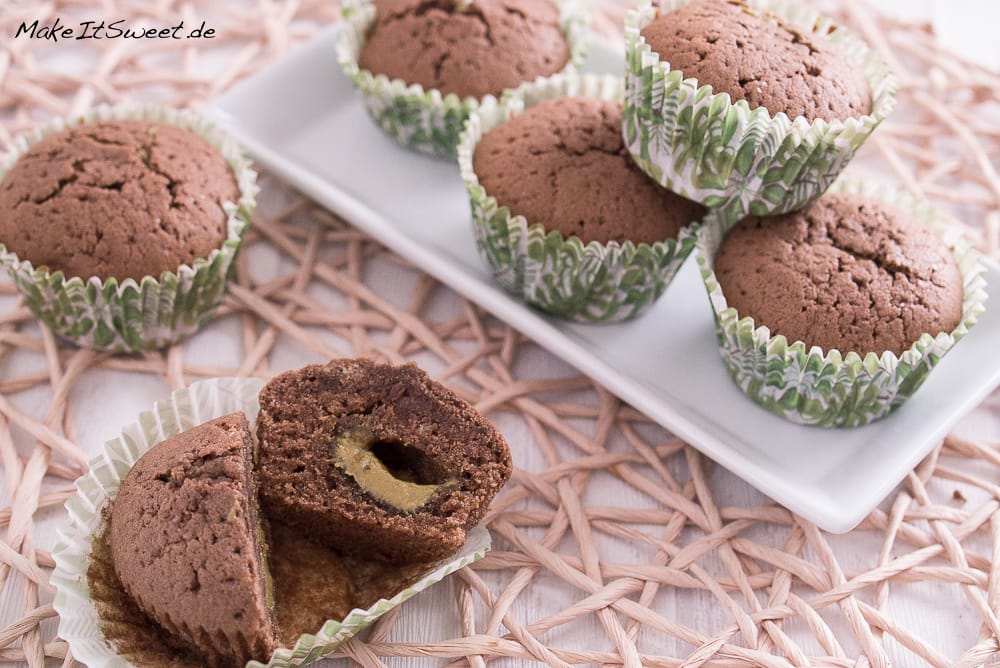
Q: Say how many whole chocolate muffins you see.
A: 5